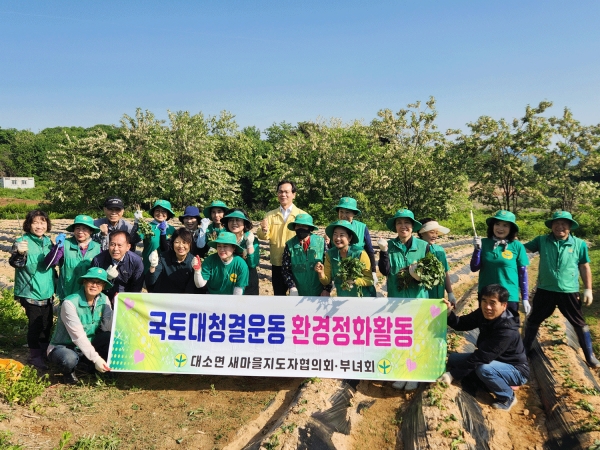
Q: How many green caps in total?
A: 12